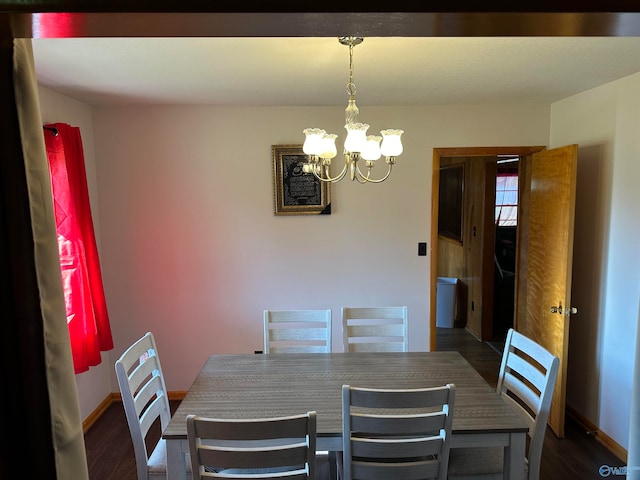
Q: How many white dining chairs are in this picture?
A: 6